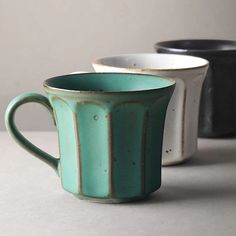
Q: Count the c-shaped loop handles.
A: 1